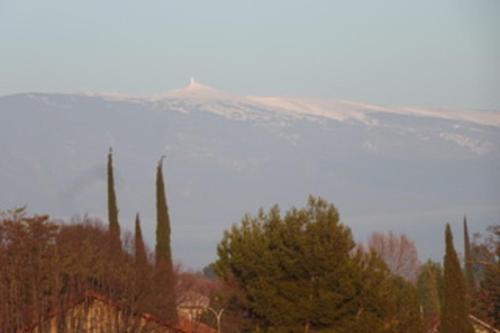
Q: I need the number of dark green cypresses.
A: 5